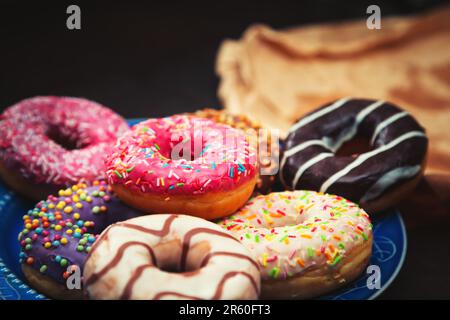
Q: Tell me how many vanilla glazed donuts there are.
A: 2